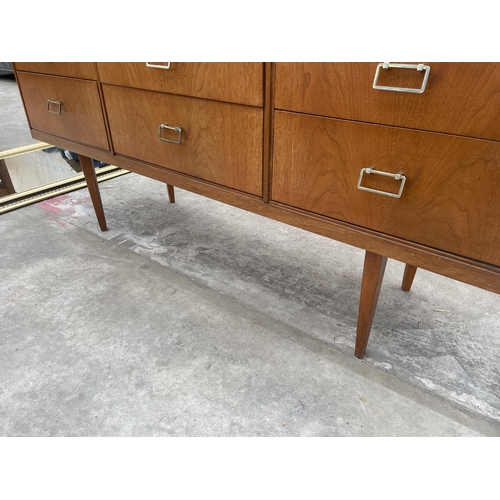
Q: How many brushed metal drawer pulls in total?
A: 5